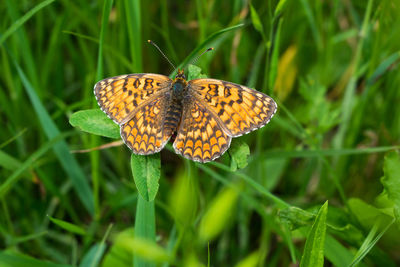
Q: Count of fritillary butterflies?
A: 1